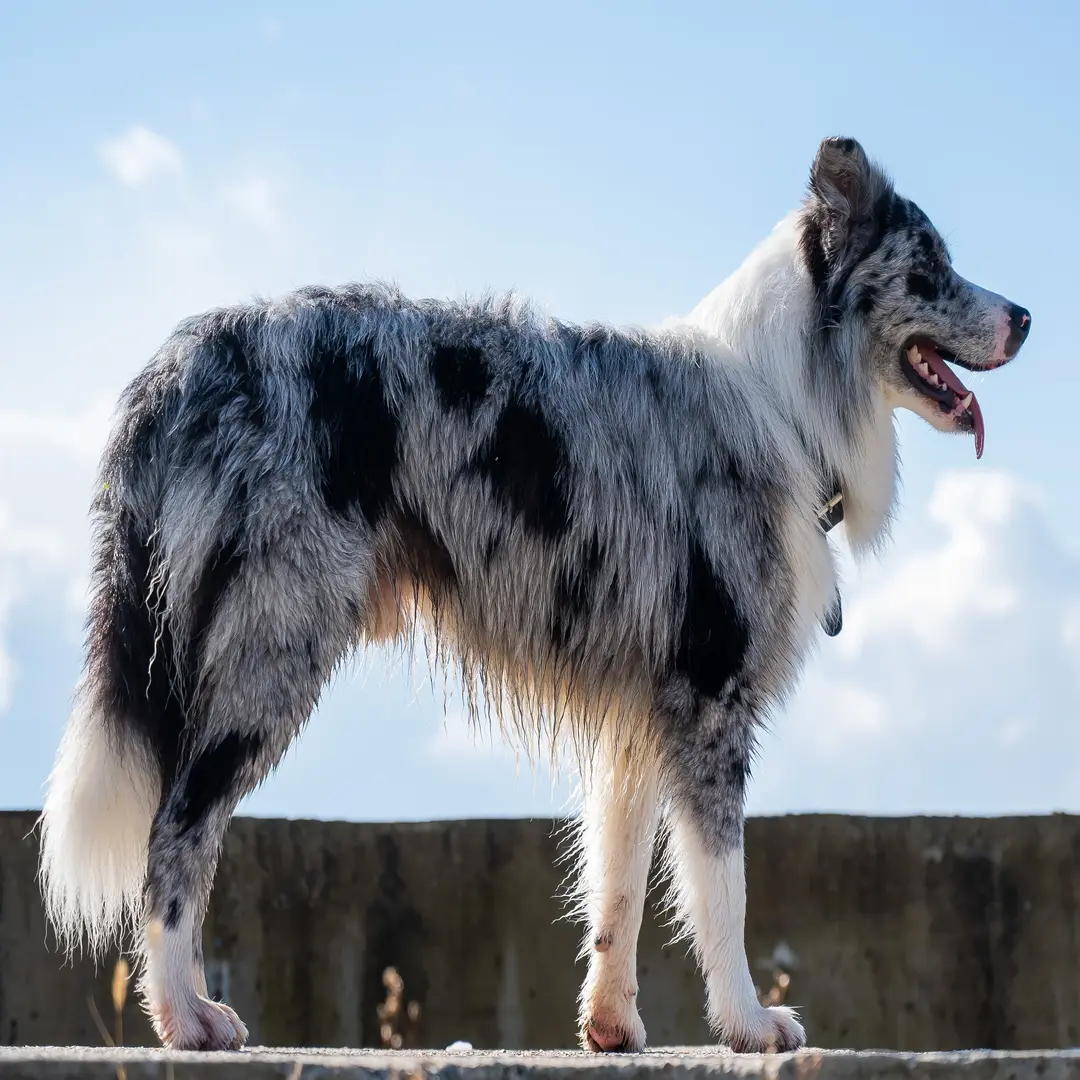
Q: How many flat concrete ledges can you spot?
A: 1